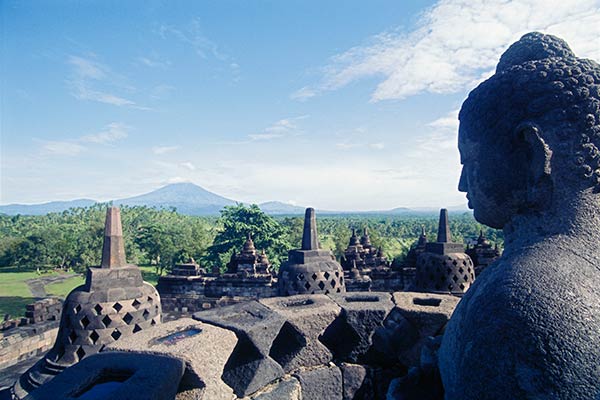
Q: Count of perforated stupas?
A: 3